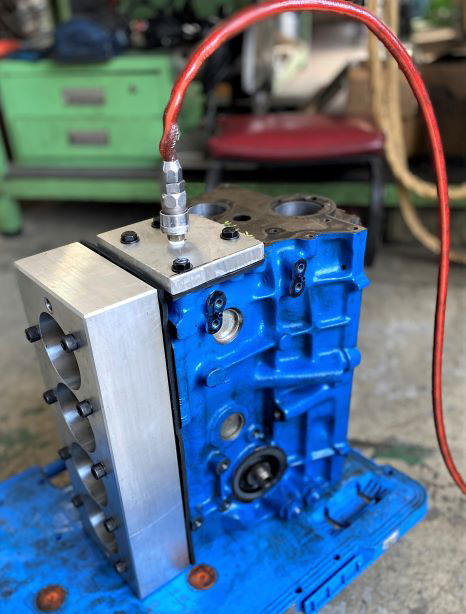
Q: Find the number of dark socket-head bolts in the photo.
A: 9